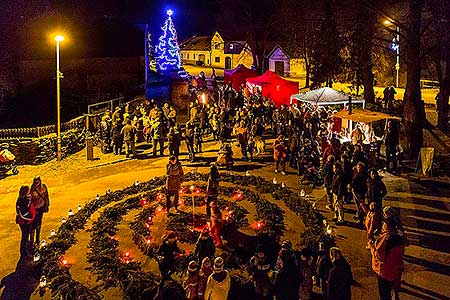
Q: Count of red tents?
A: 2